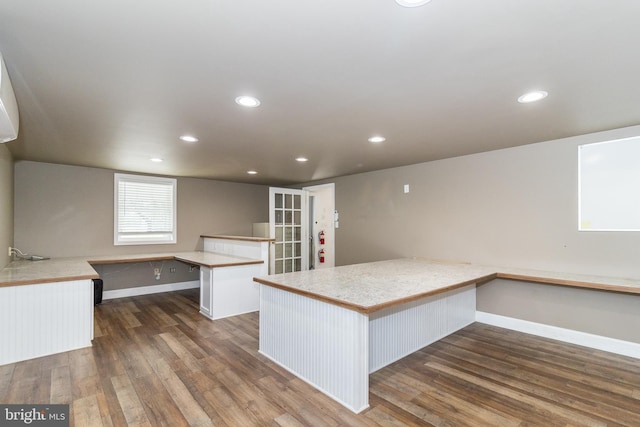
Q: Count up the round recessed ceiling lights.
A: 8